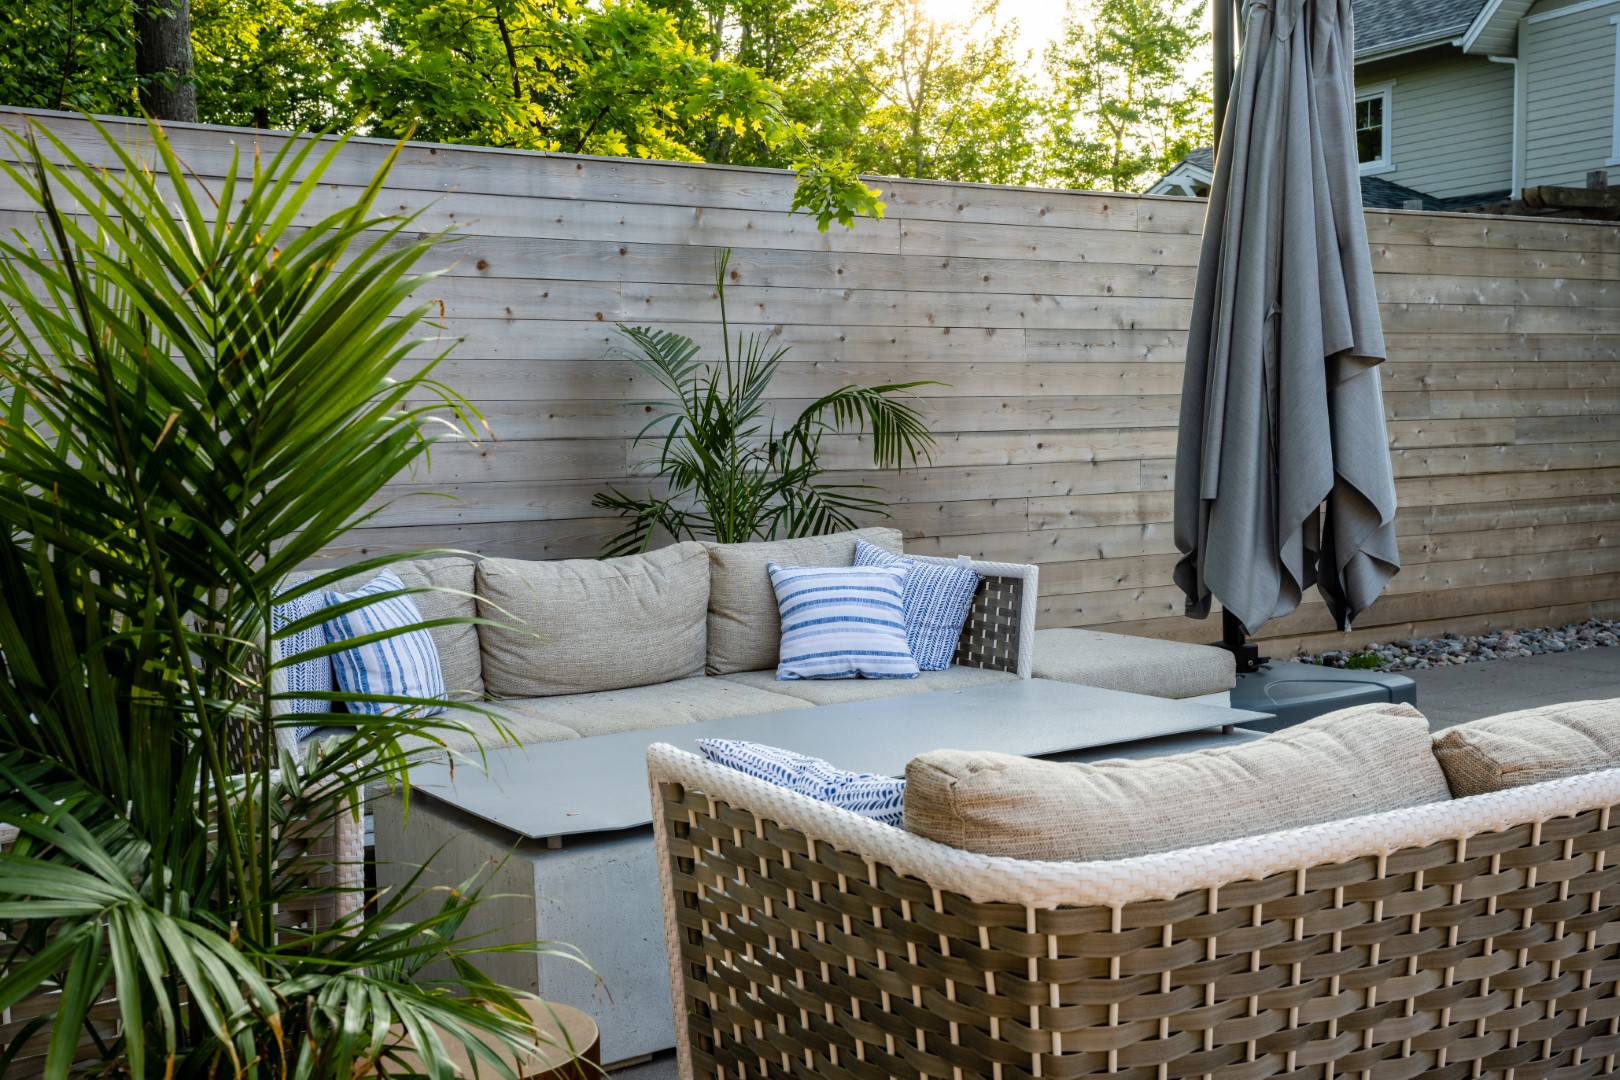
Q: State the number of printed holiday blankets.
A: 0